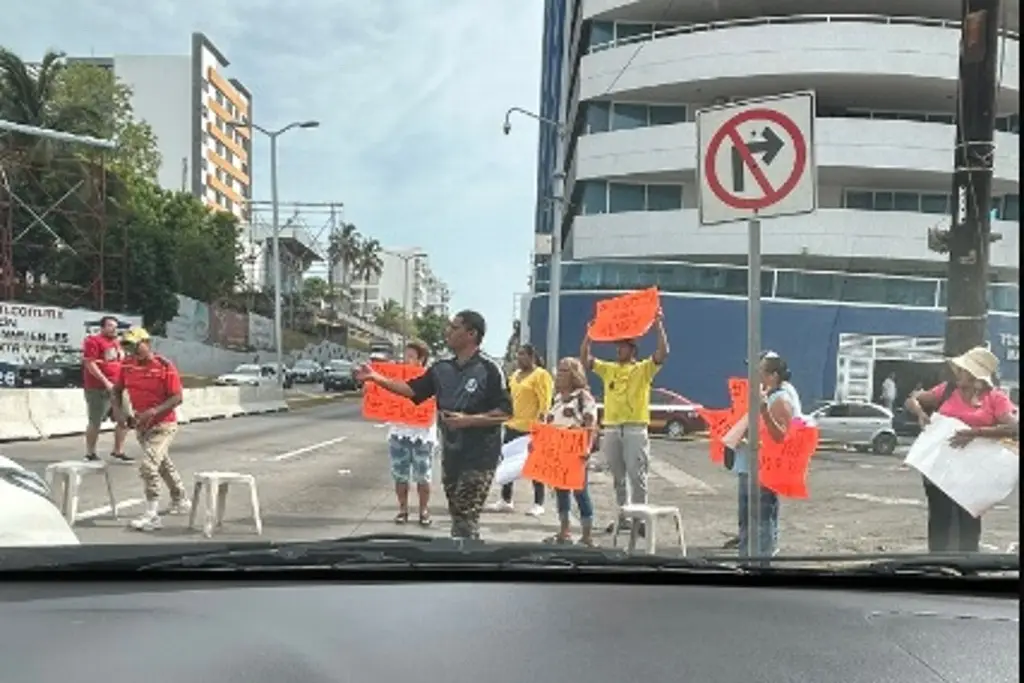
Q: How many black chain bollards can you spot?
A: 0